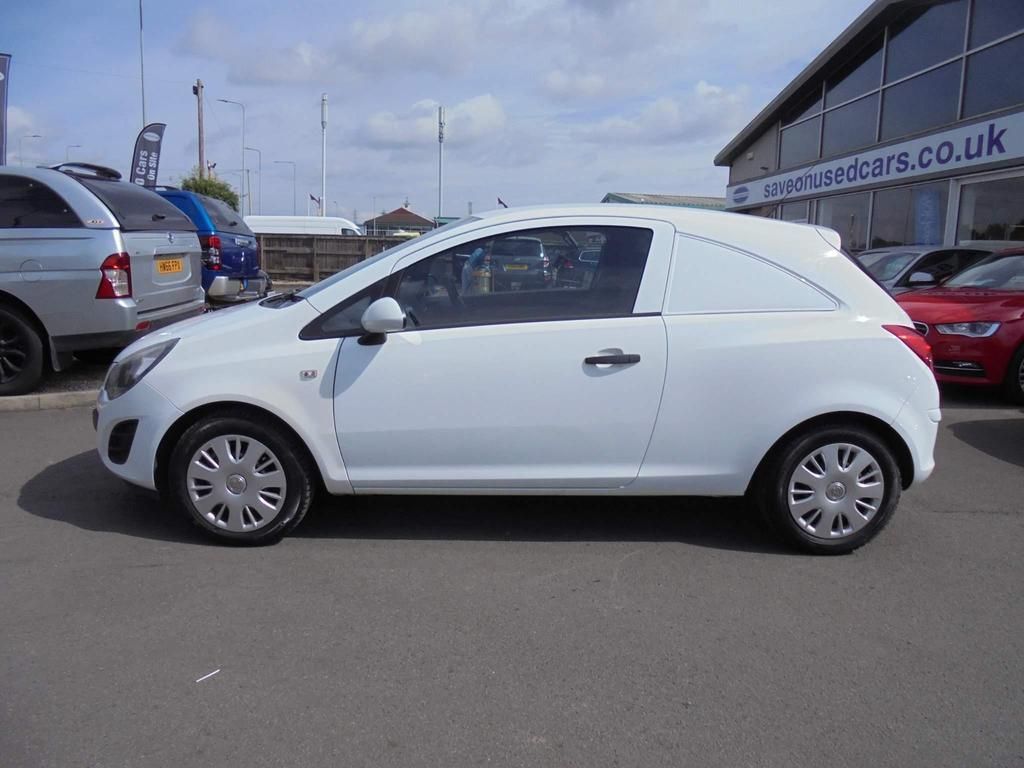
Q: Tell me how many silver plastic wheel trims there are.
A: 2